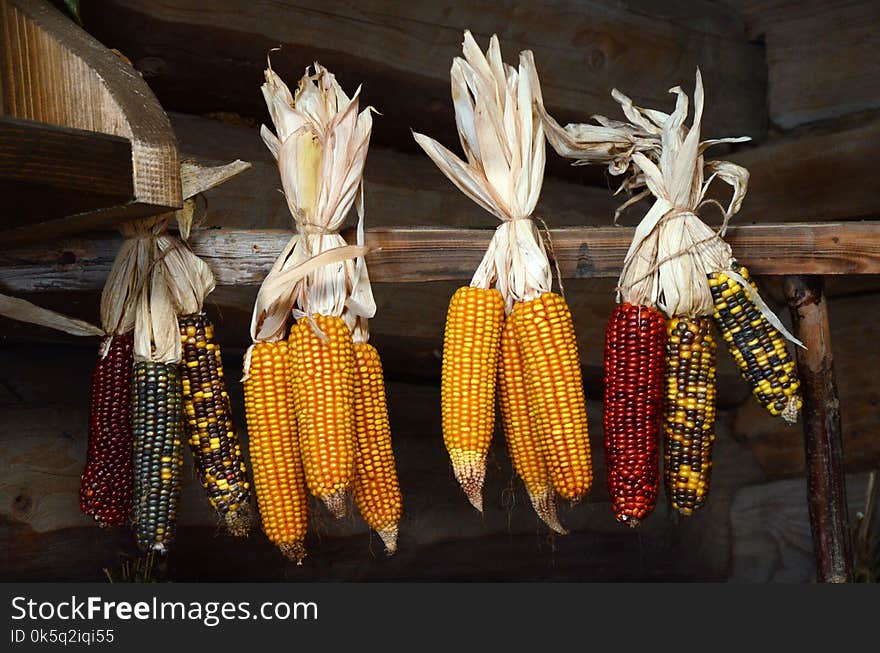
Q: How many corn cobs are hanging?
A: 12